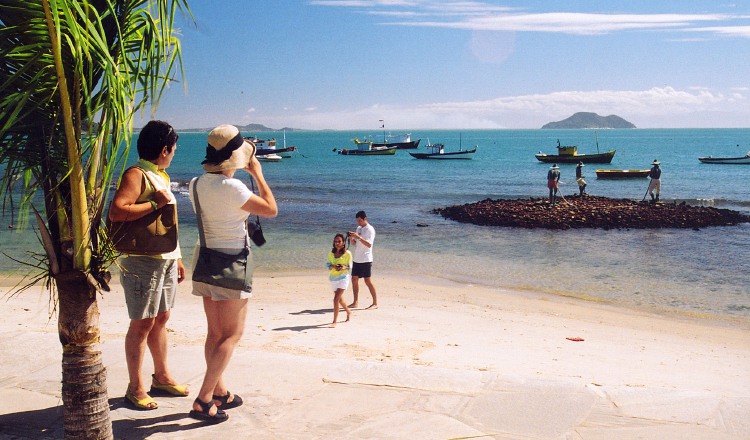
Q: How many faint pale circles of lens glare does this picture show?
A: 1